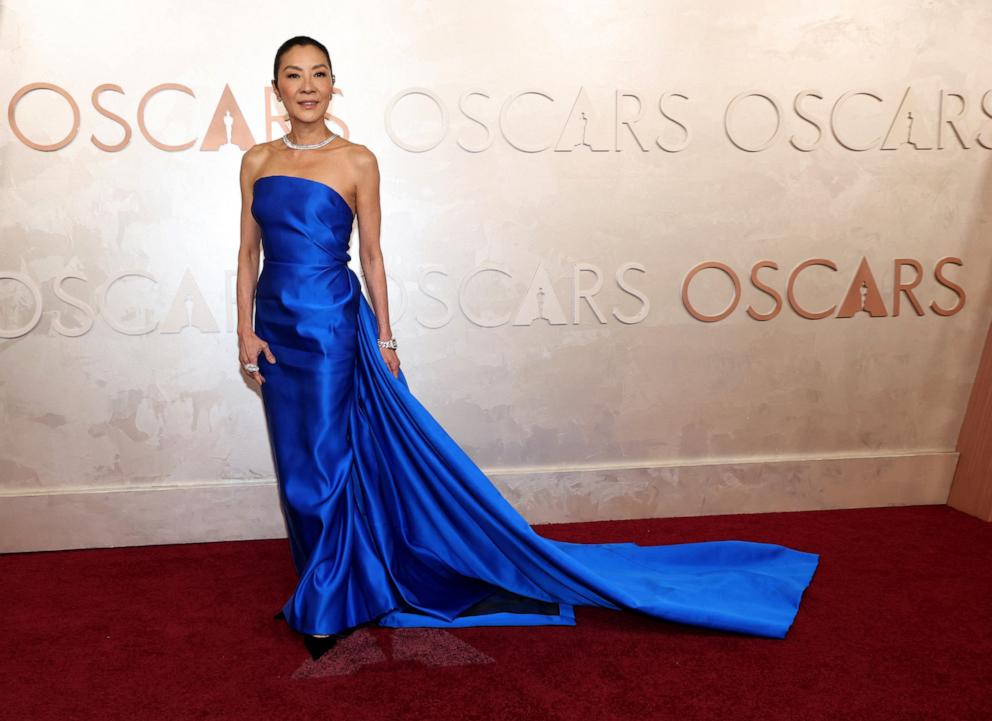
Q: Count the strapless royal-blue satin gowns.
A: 1